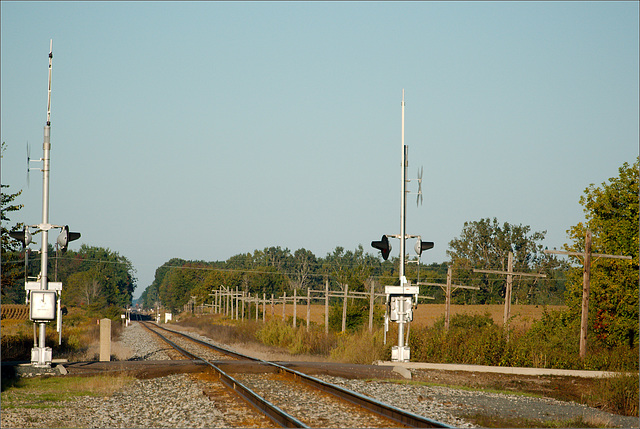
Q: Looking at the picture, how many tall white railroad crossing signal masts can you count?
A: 2